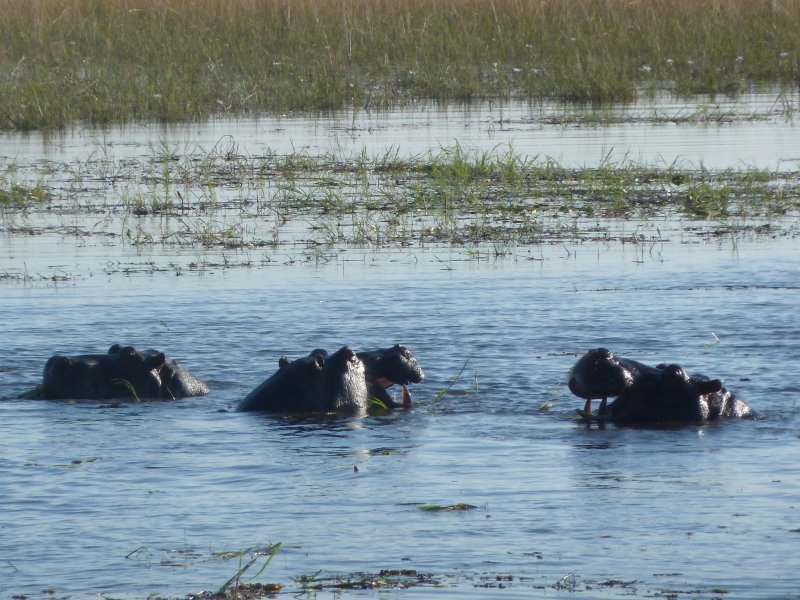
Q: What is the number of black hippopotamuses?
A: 4